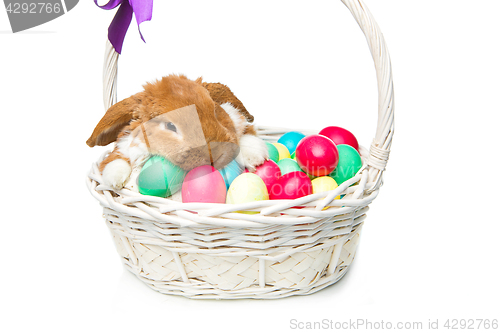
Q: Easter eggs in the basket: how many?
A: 14